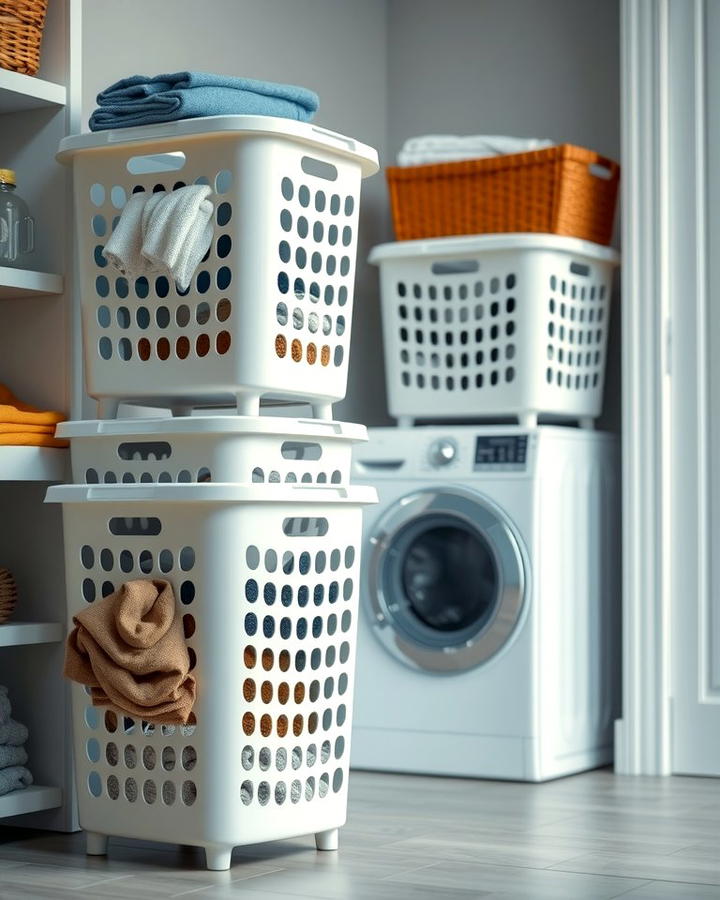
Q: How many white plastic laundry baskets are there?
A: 4